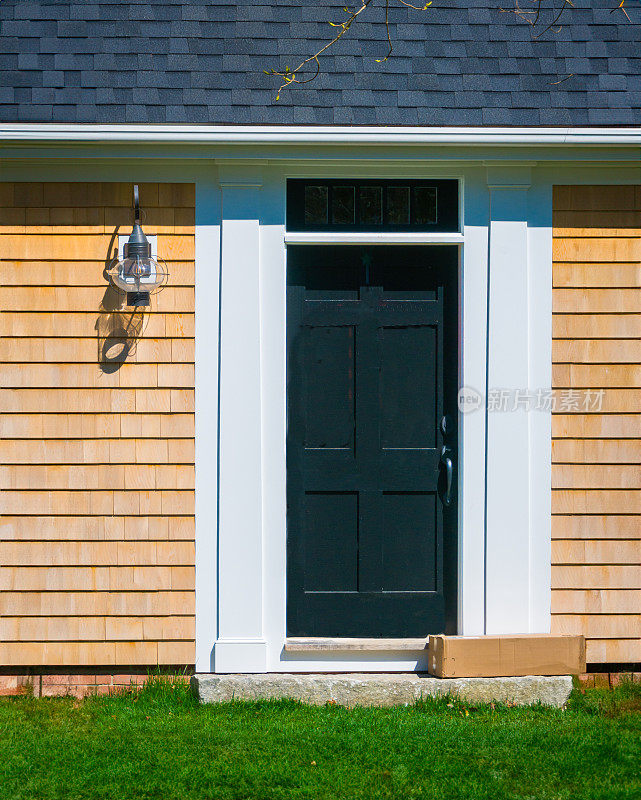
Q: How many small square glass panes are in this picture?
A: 5